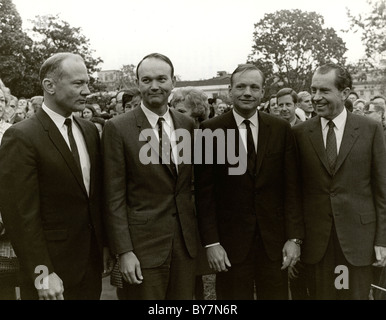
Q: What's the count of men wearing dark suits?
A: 4